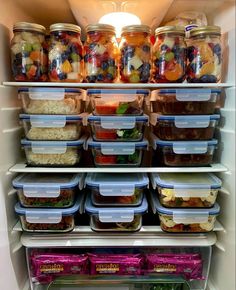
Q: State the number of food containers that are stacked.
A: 15